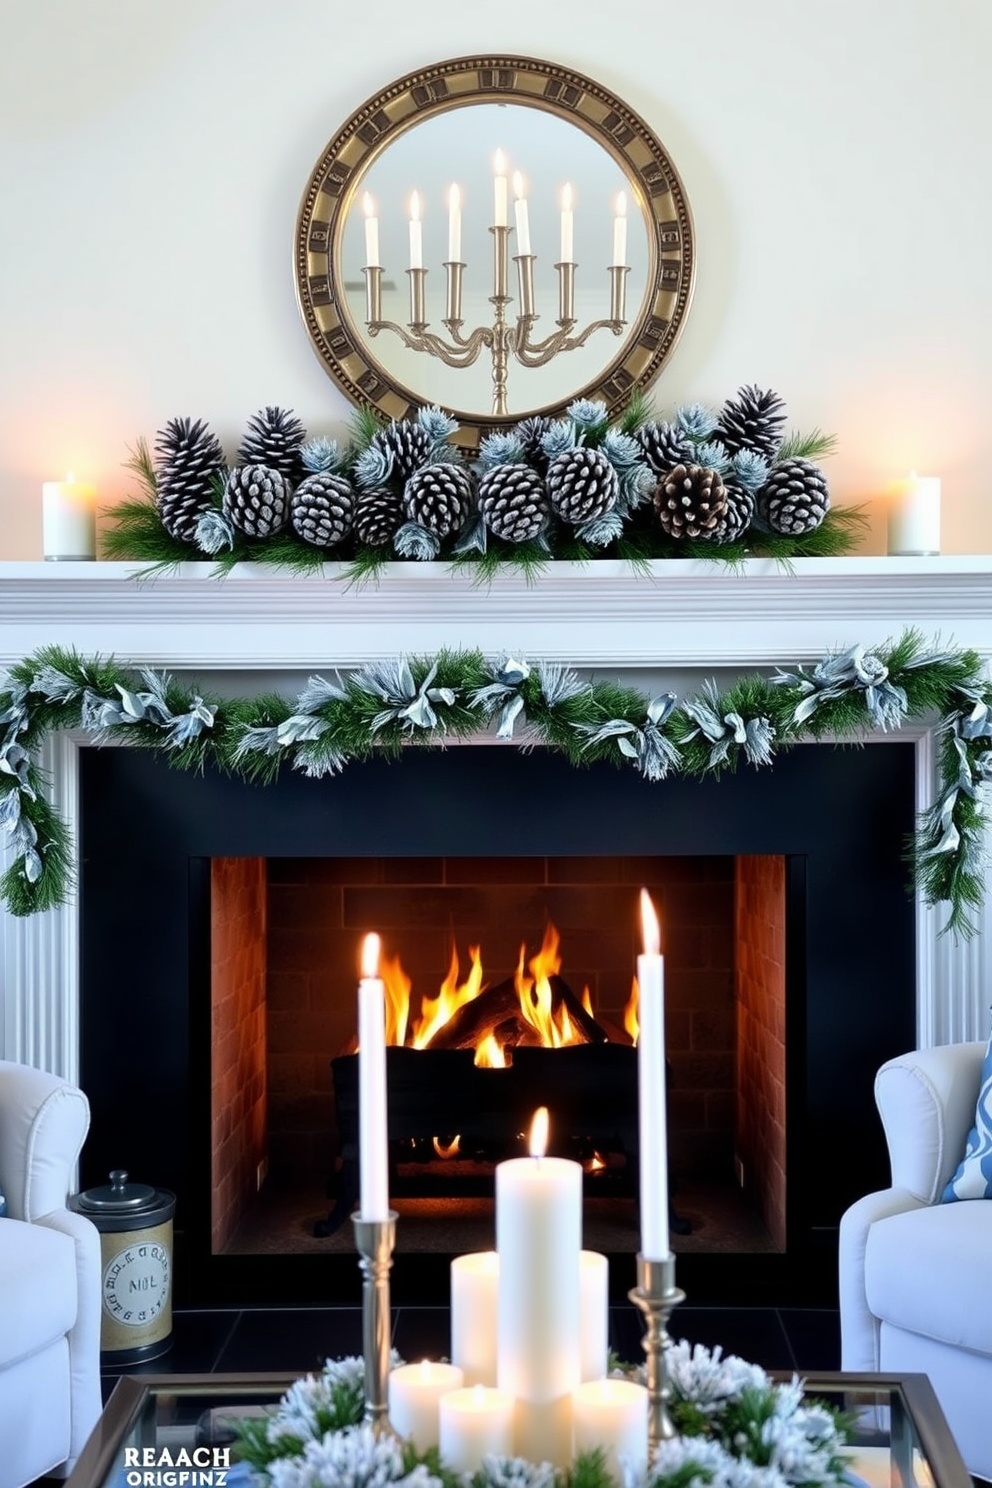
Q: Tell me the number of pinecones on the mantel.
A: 15